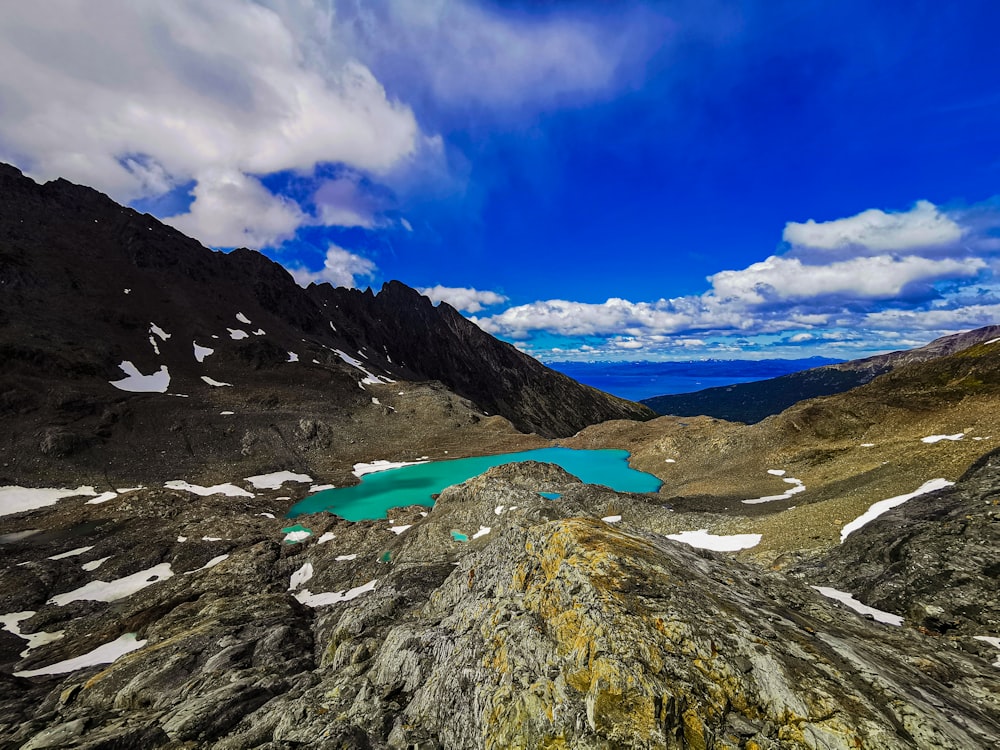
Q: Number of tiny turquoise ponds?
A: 4